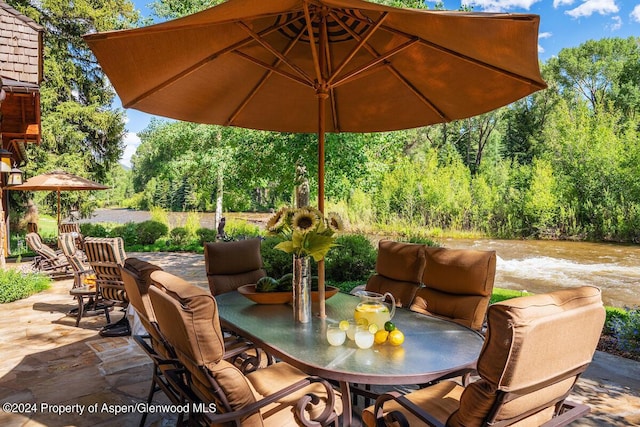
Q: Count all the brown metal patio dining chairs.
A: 6